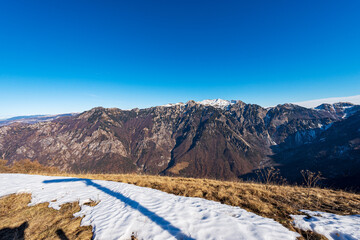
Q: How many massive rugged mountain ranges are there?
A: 1